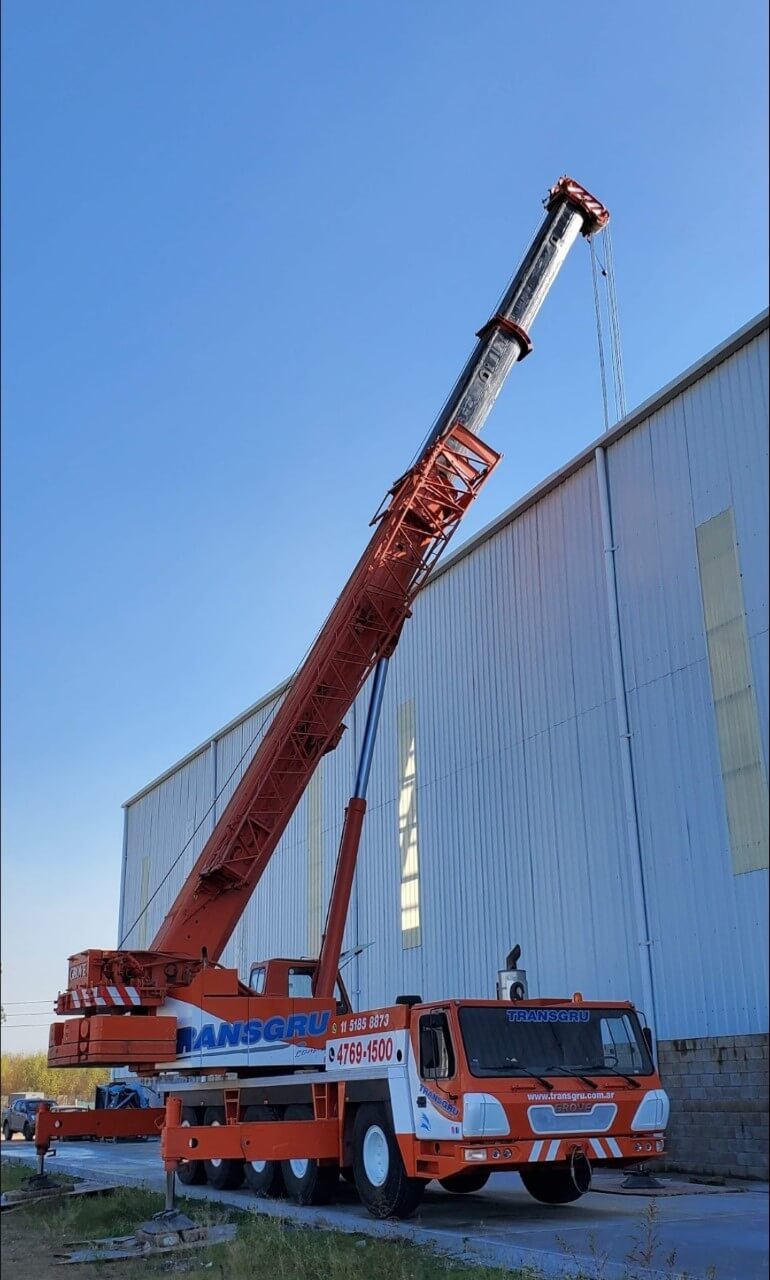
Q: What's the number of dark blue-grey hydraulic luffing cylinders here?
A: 1